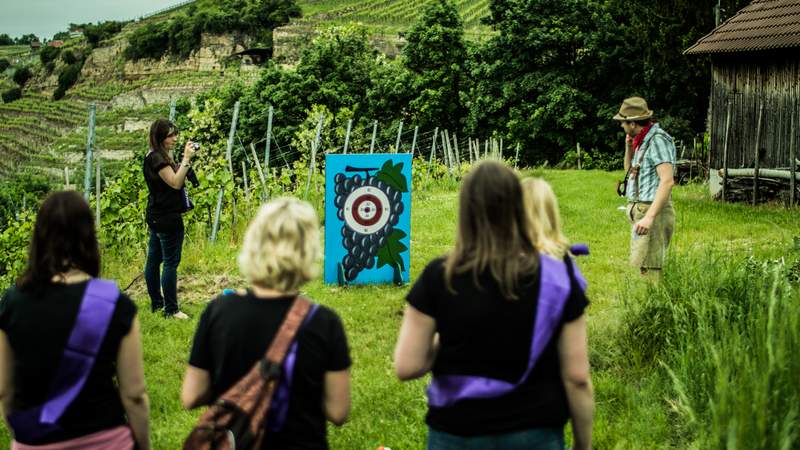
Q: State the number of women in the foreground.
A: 4